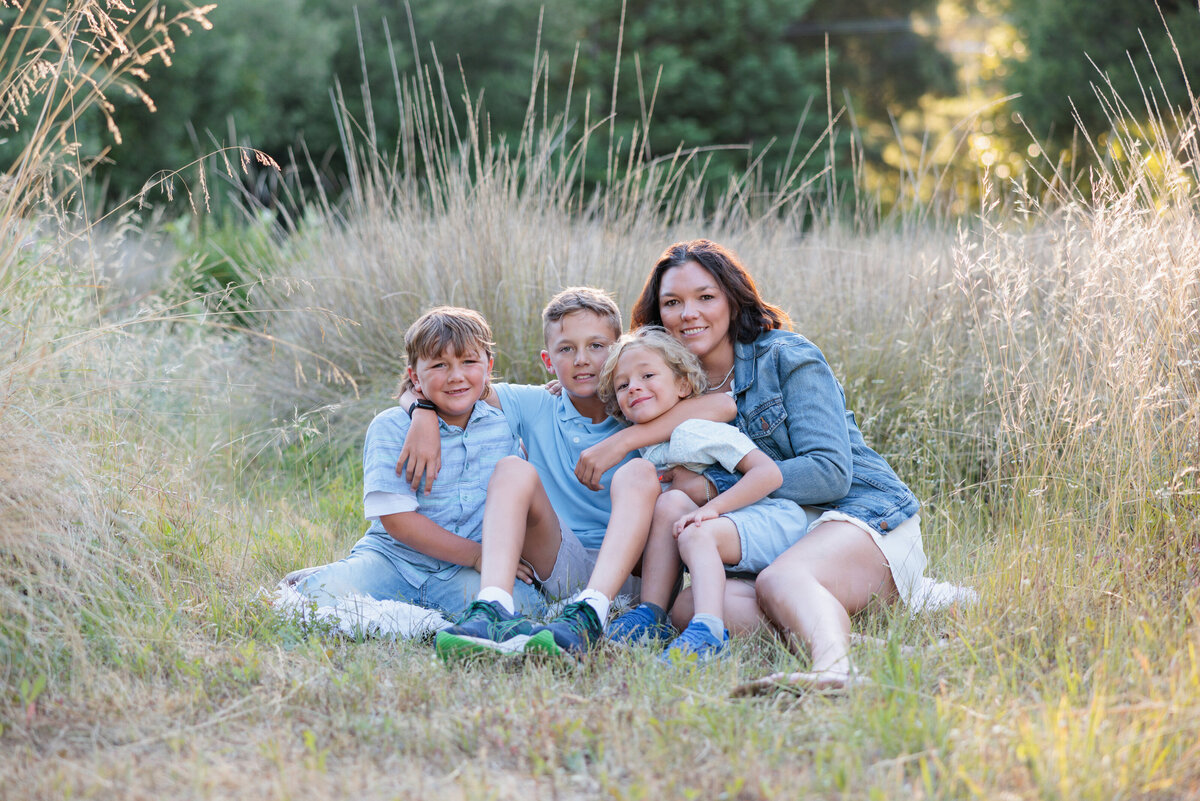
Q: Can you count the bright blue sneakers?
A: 2